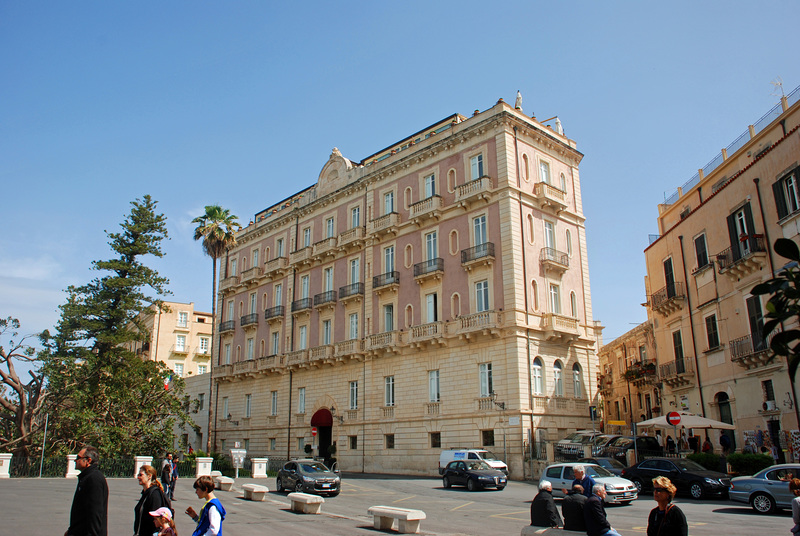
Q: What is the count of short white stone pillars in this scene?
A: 5